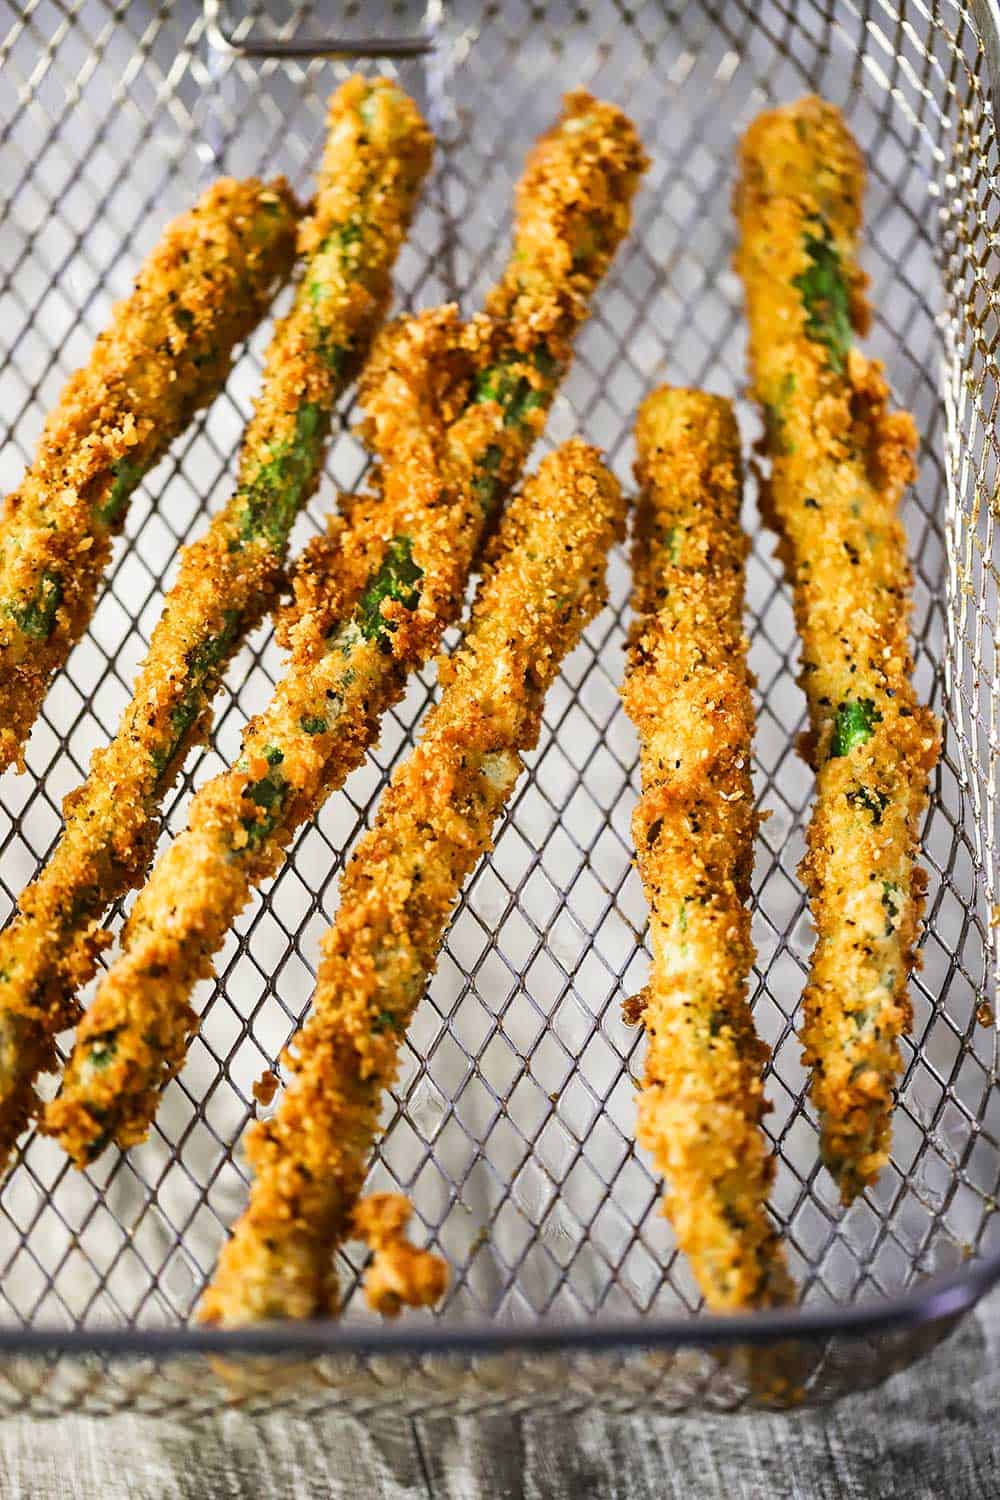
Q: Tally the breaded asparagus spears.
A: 6